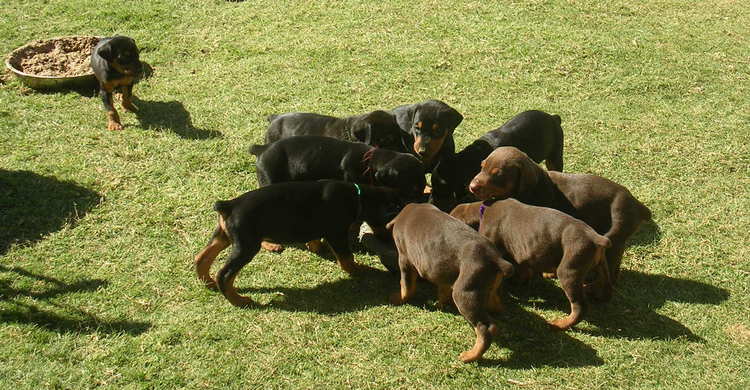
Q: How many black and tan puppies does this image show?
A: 6